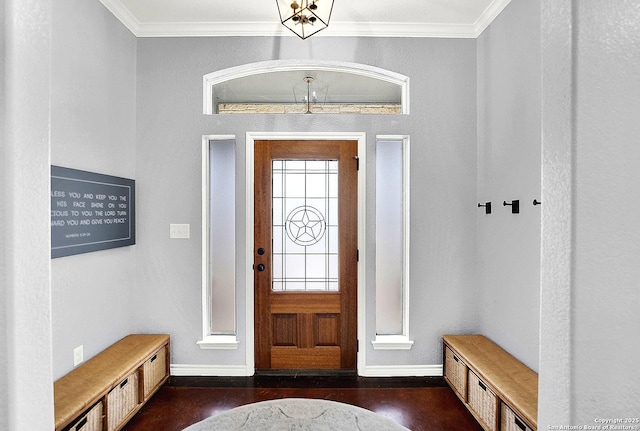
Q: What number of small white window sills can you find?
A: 2